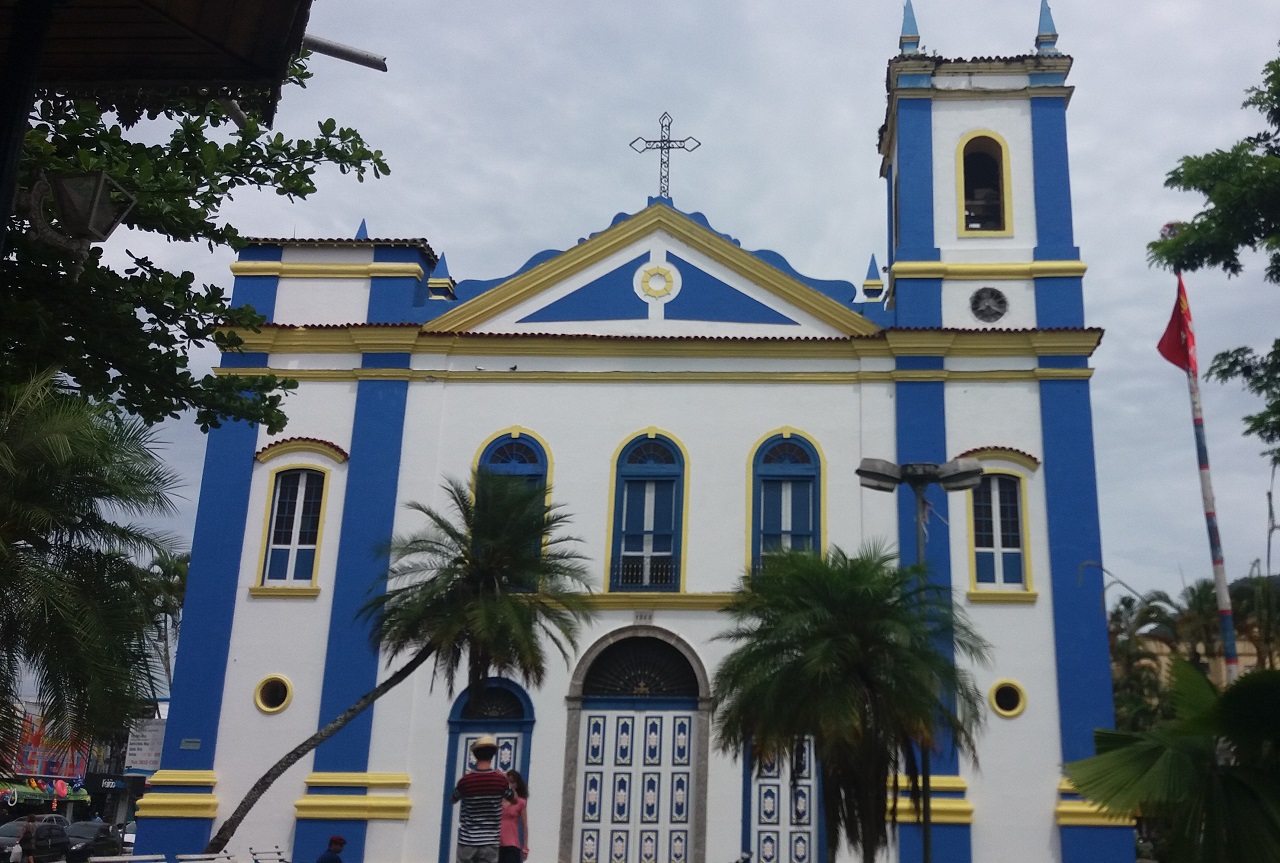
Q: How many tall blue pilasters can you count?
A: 4